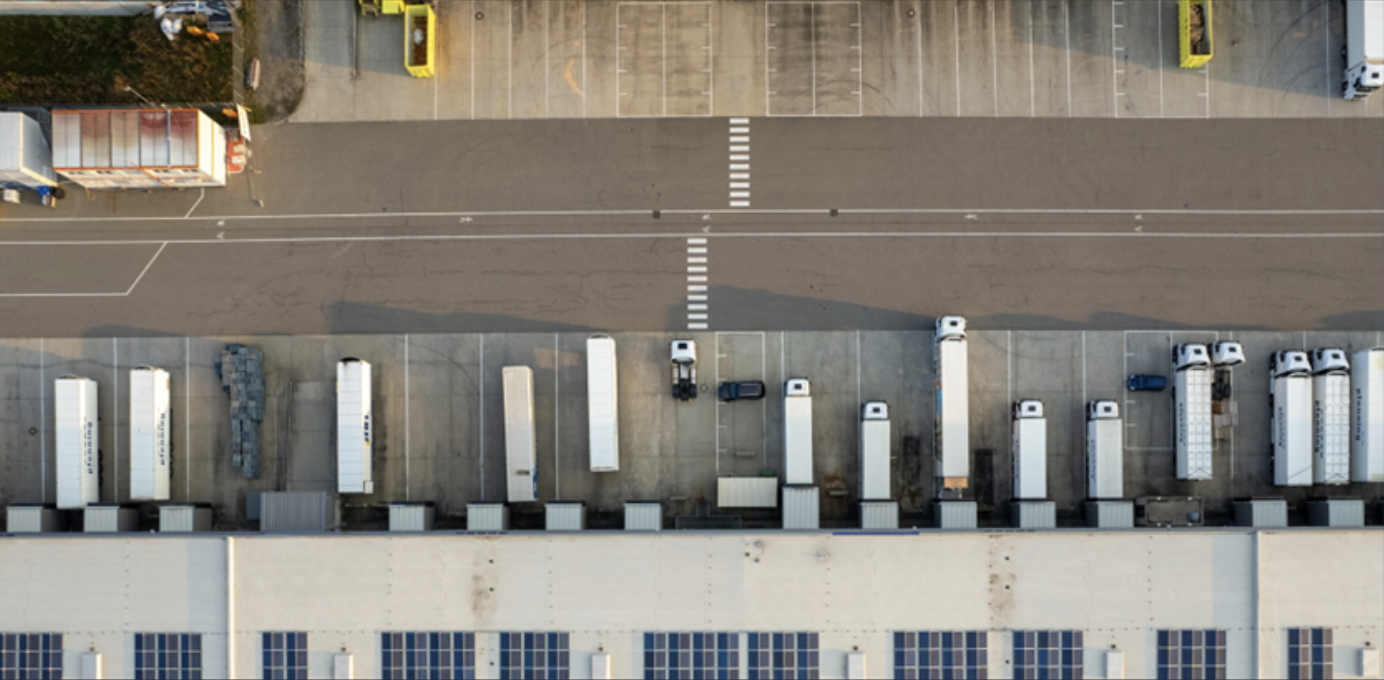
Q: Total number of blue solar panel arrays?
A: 11